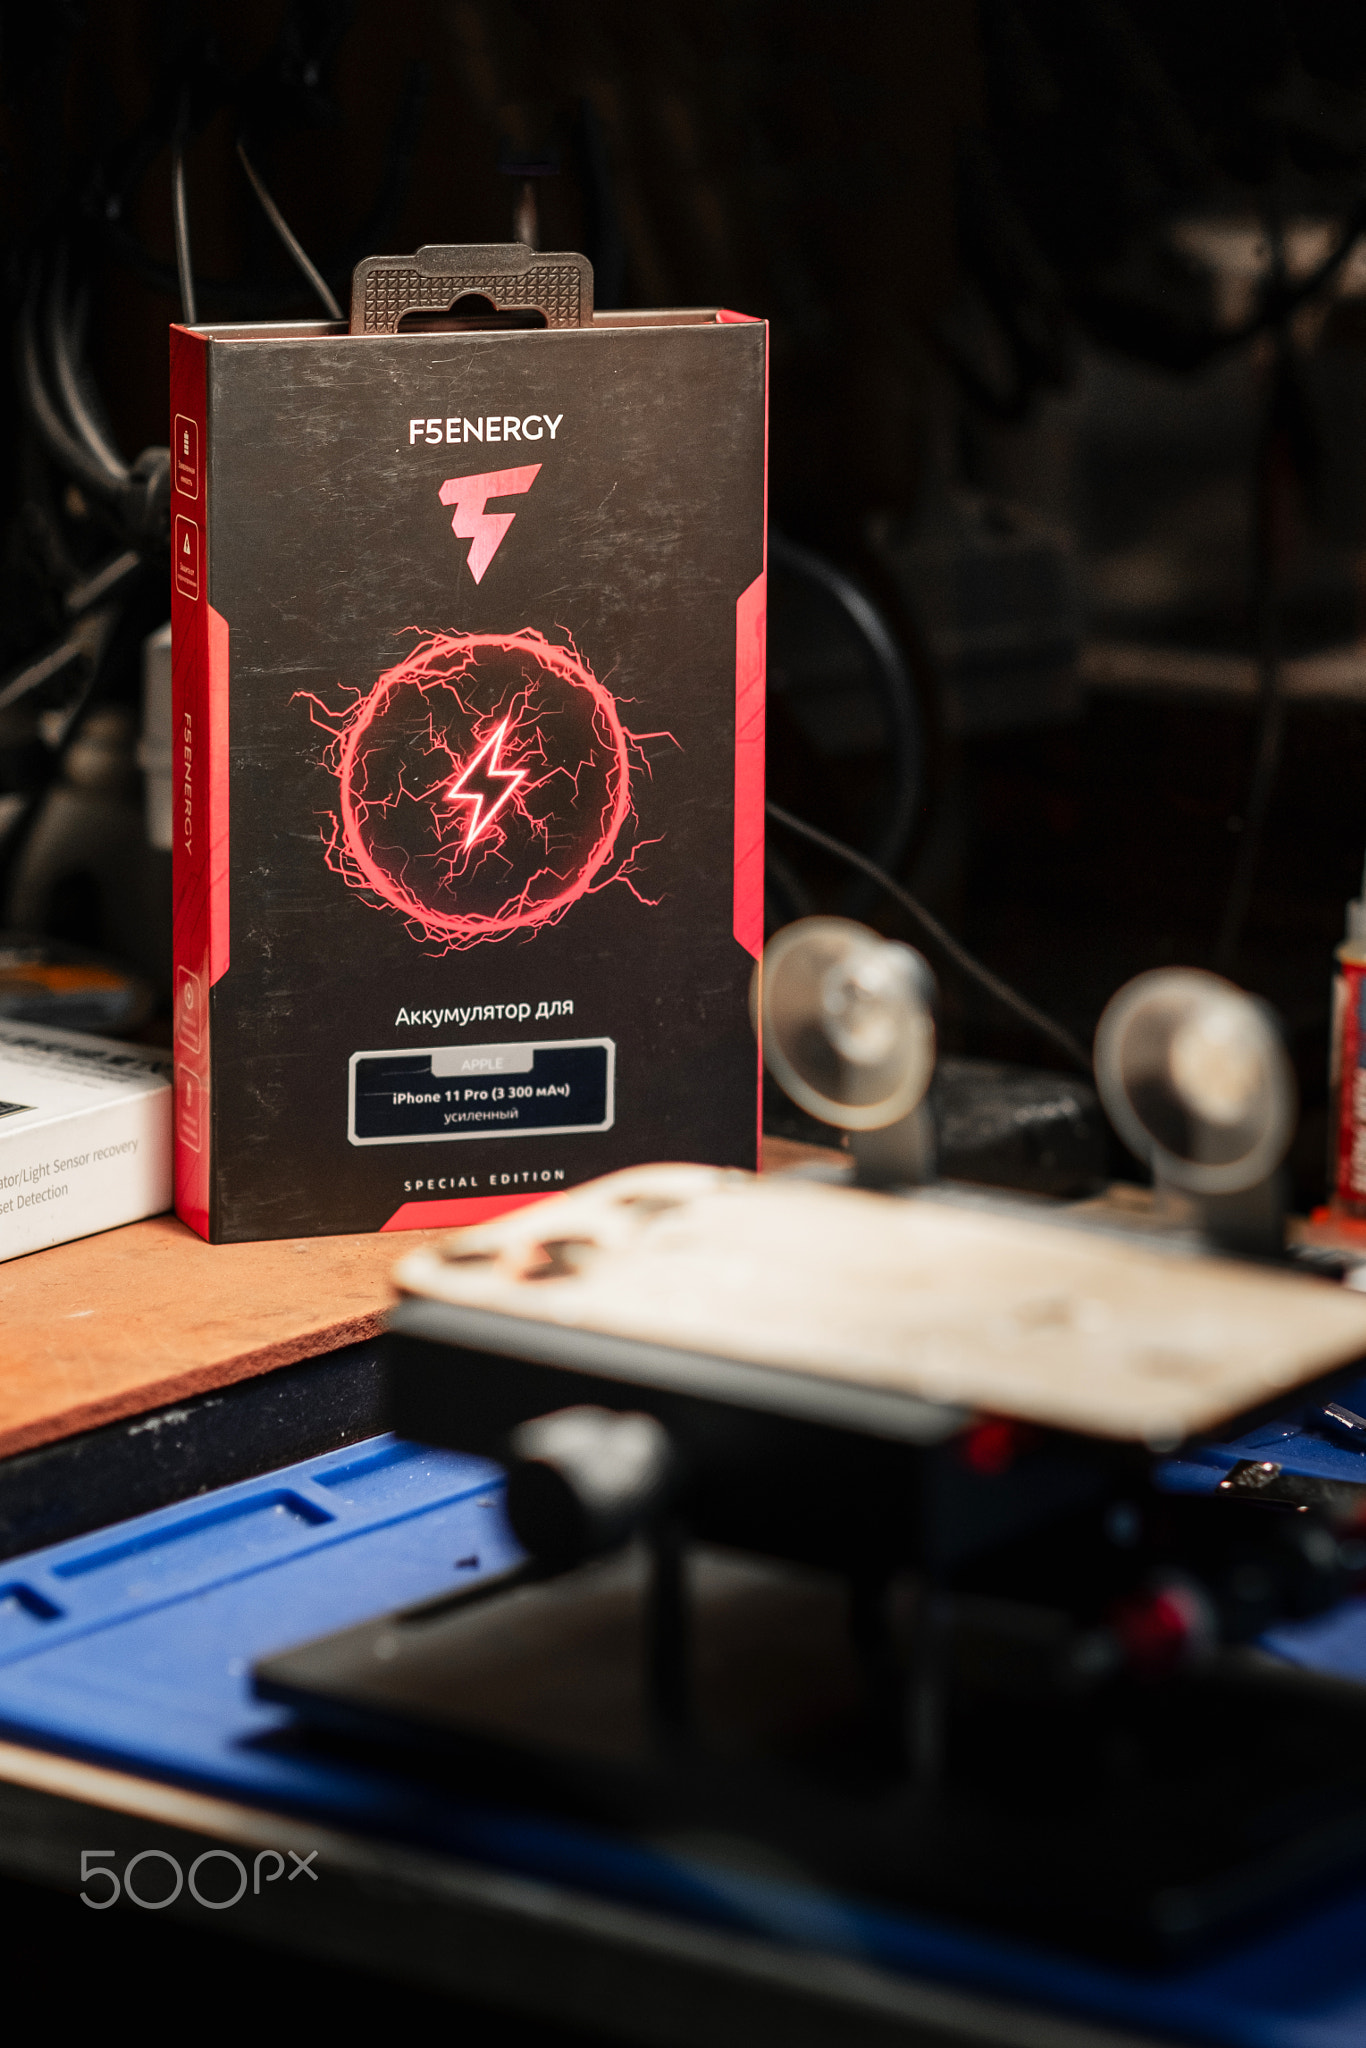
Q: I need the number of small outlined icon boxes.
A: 4